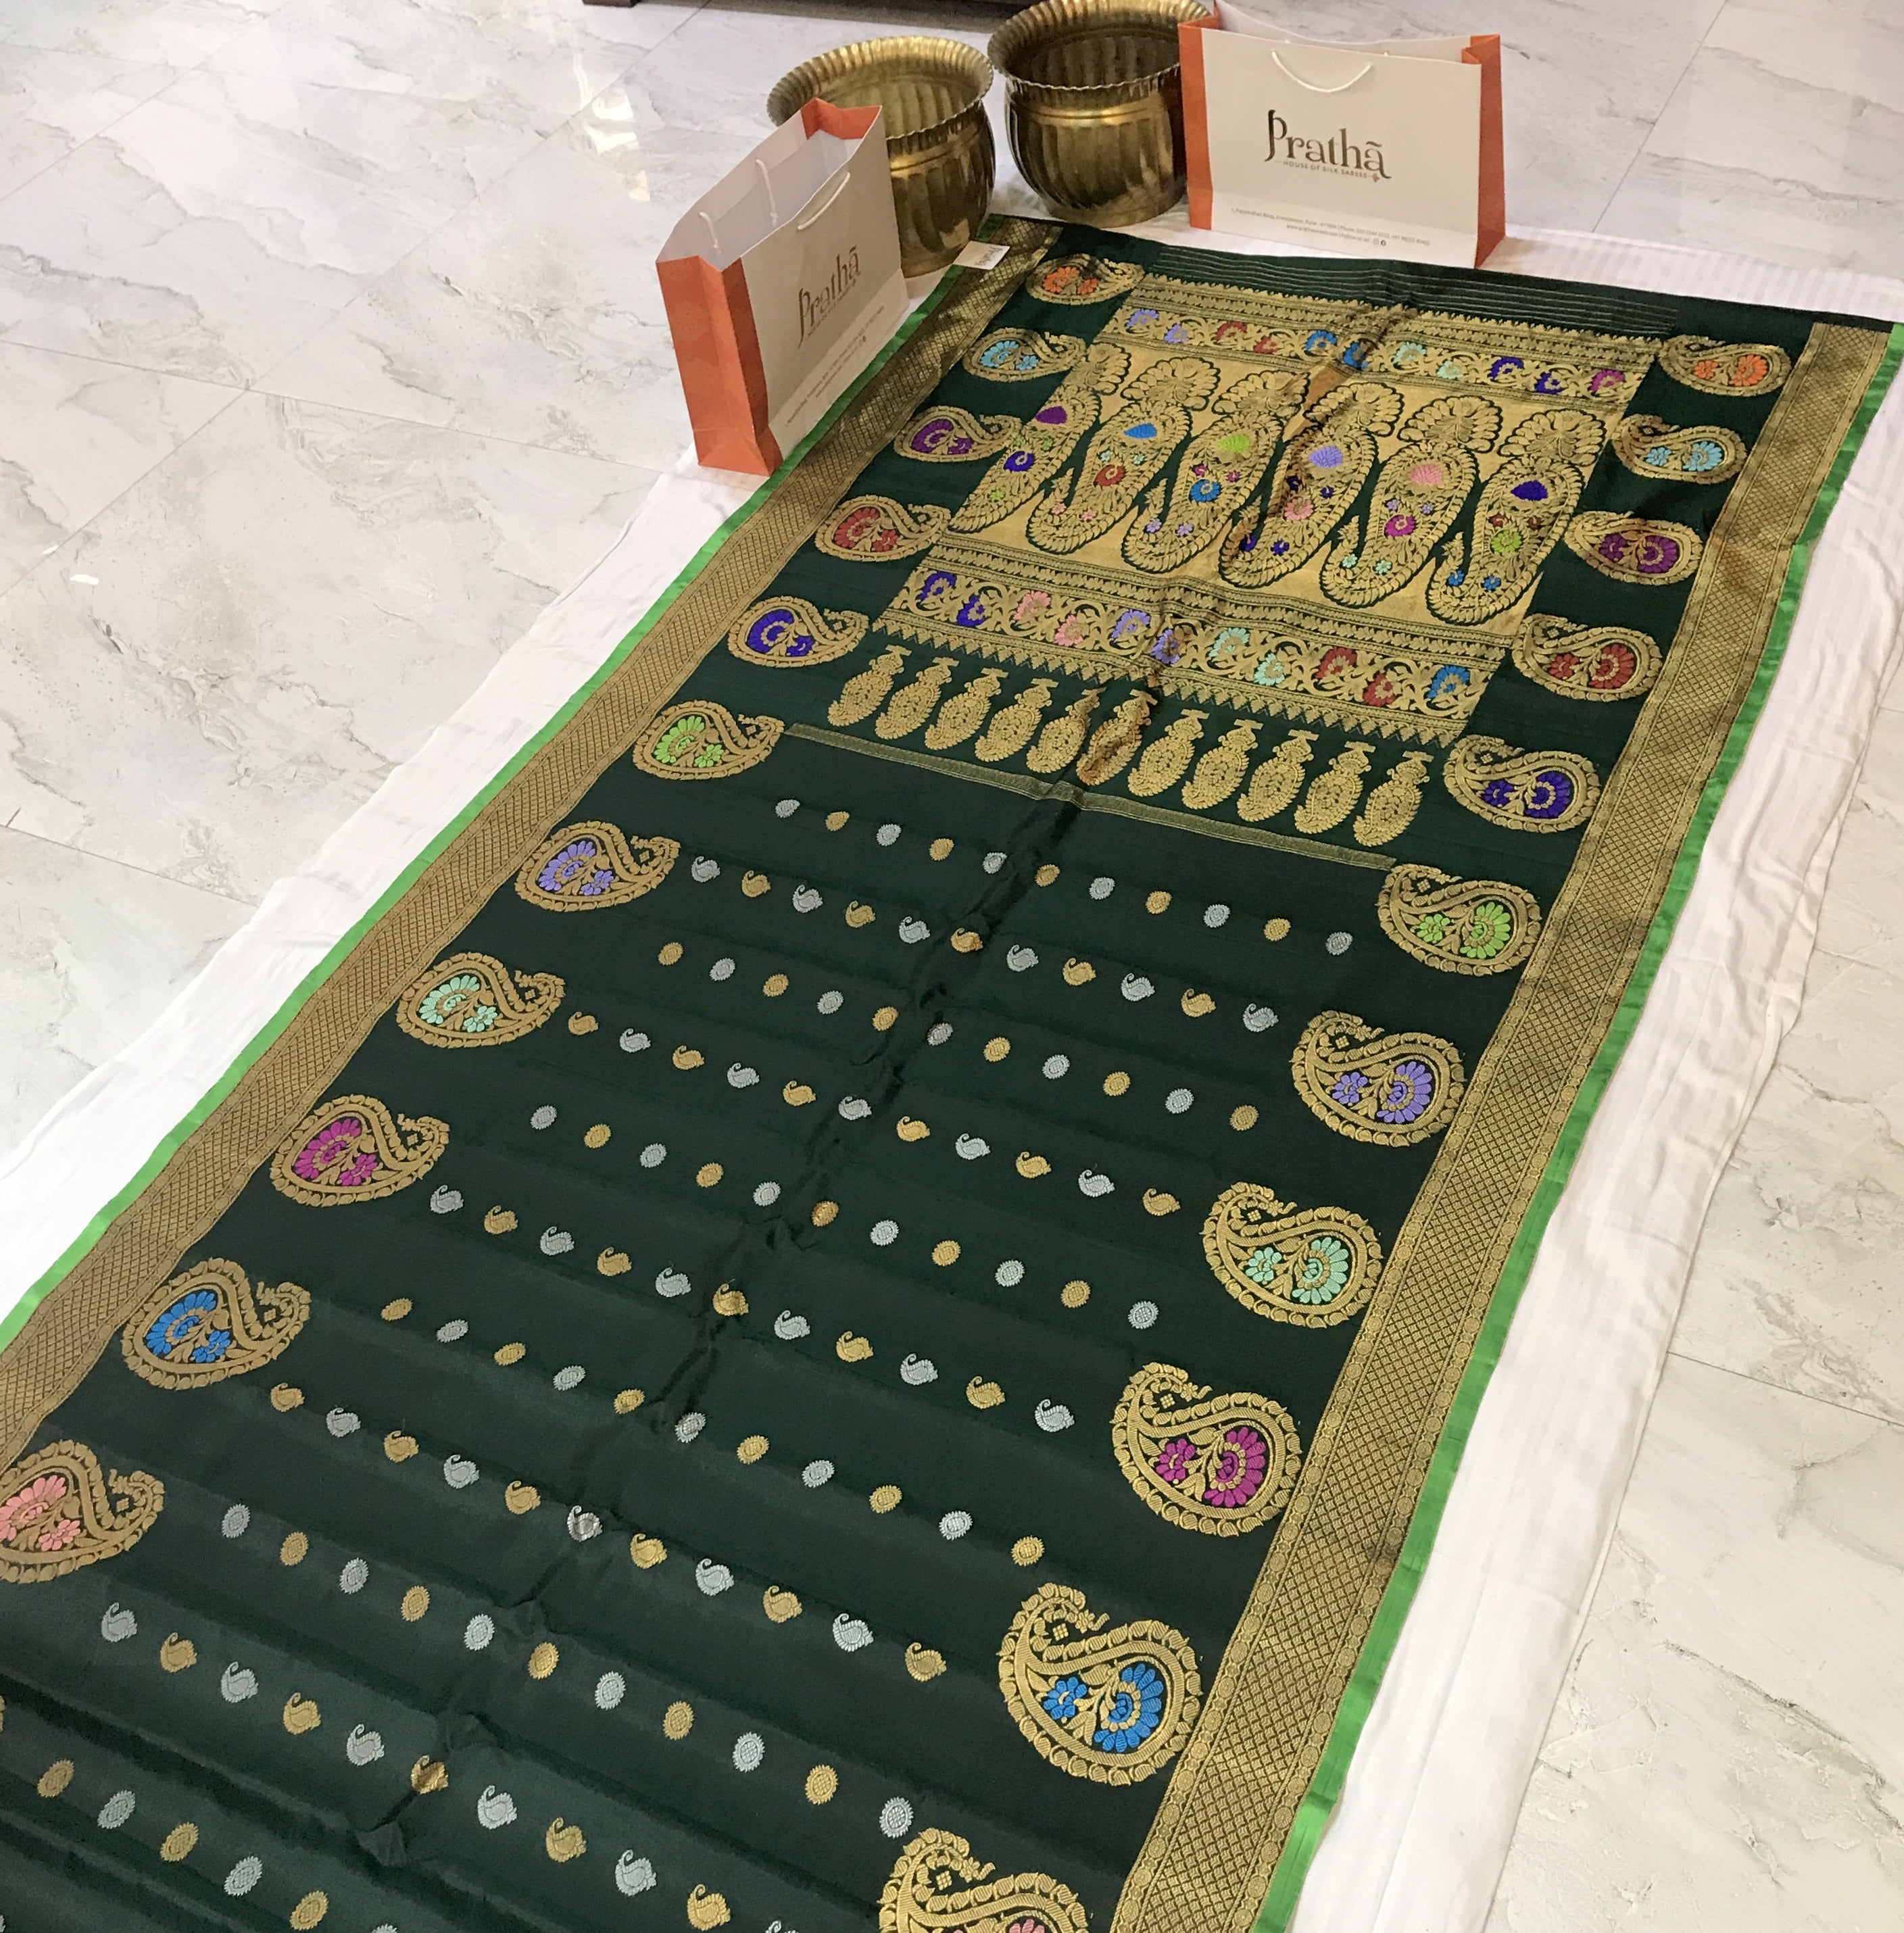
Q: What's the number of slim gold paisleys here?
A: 11